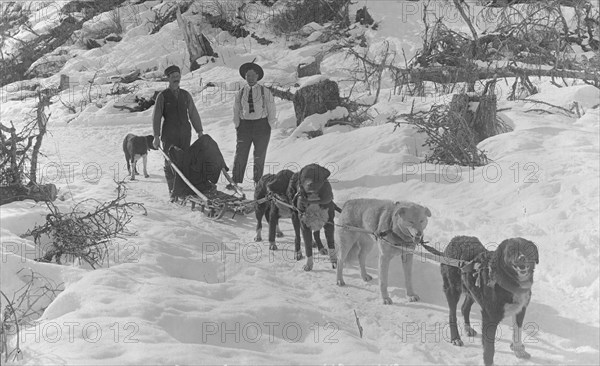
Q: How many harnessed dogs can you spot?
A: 4